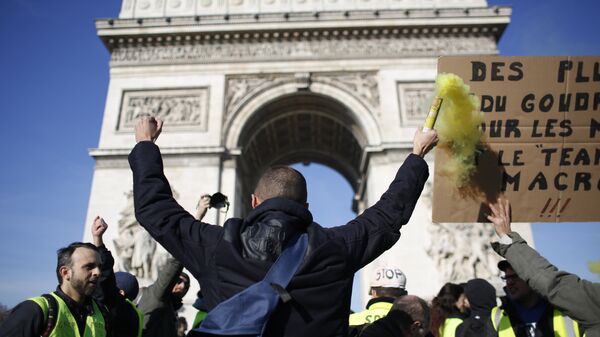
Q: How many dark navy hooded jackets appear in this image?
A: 1